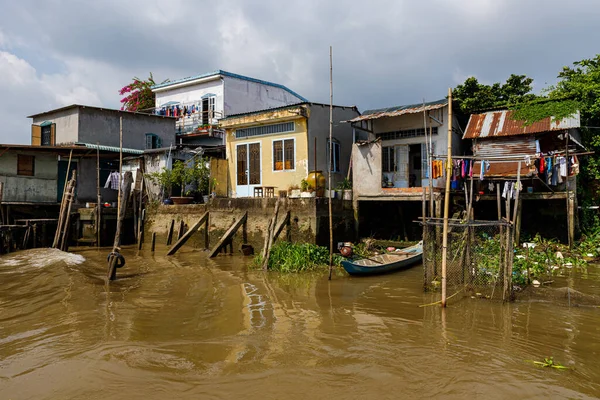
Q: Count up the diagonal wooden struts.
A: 3